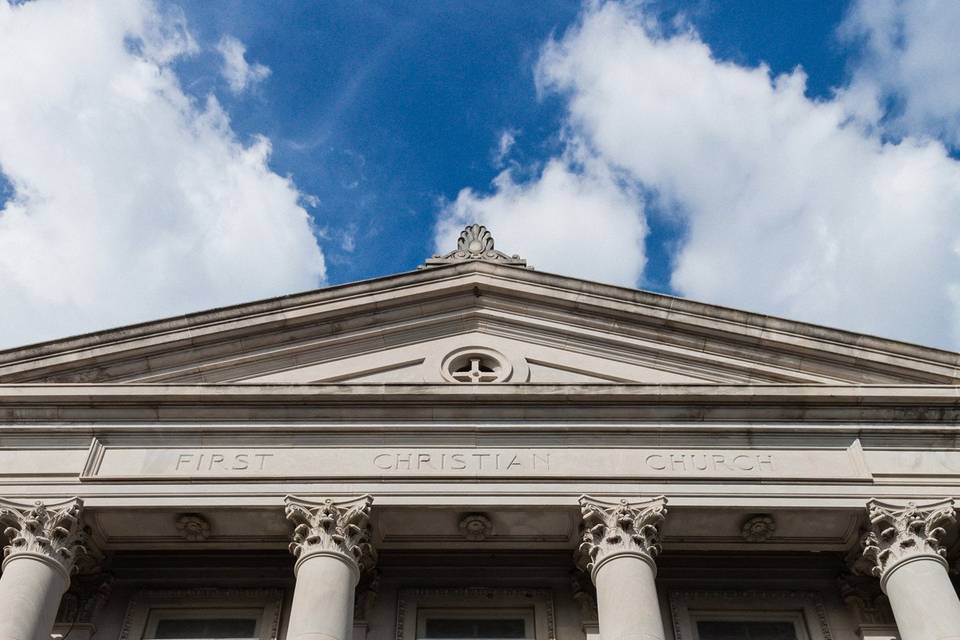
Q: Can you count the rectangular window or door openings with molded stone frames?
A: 3